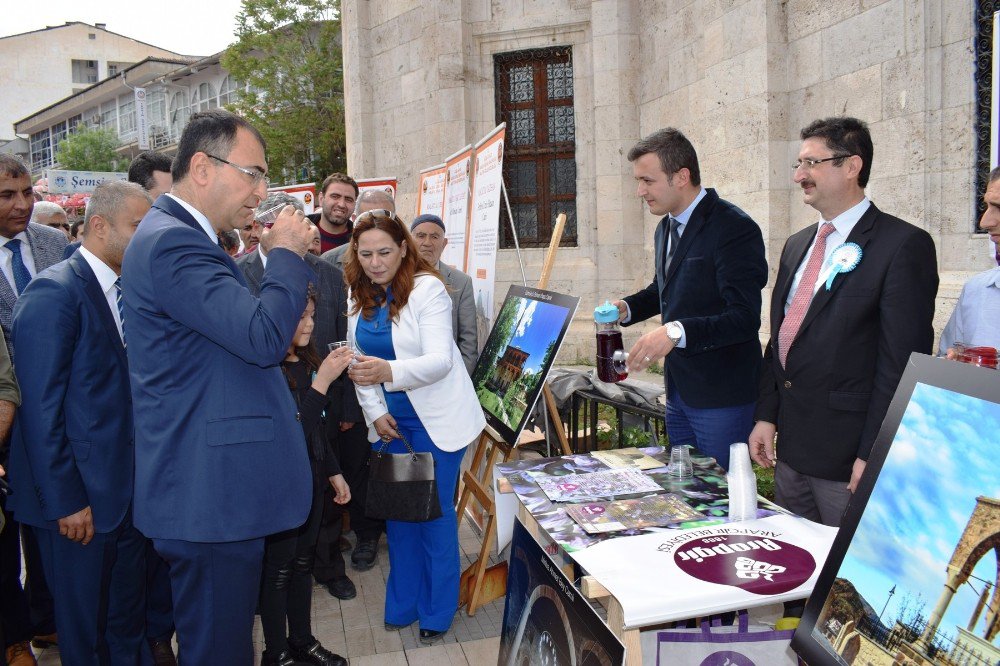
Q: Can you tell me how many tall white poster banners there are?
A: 3